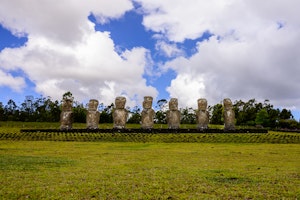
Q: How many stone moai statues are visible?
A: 7